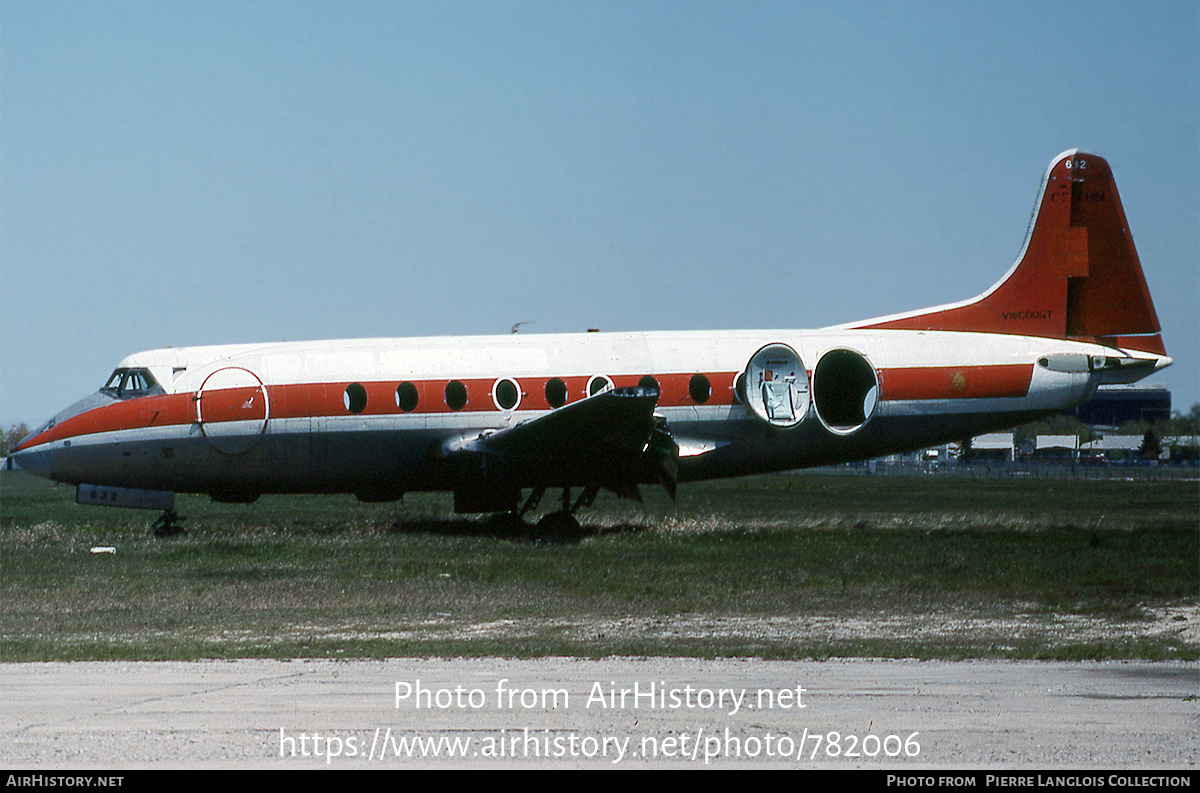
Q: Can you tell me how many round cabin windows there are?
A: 9